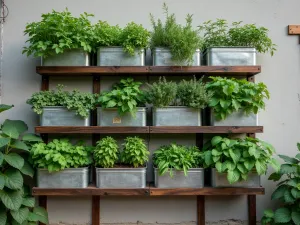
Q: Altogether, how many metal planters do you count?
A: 12